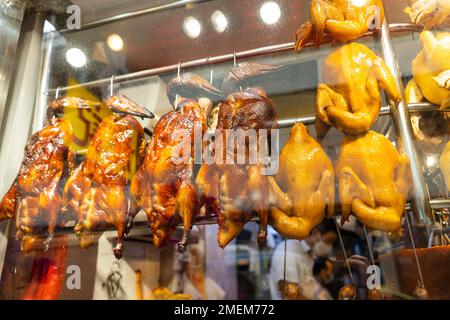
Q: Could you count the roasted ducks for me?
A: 4